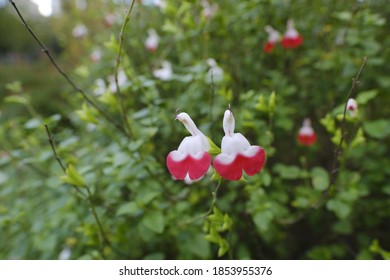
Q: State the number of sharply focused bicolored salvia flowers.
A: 2